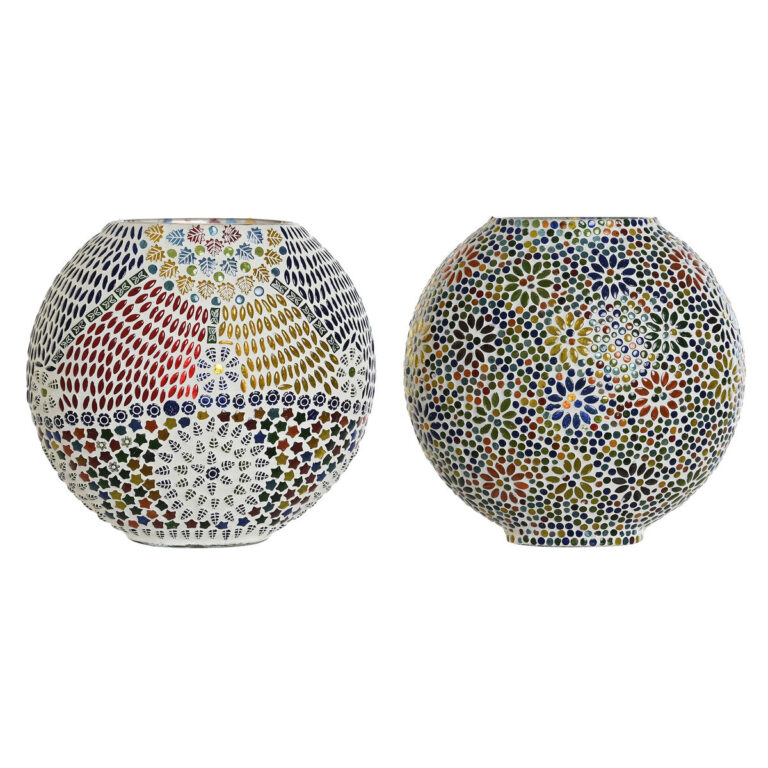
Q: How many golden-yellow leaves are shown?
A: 10